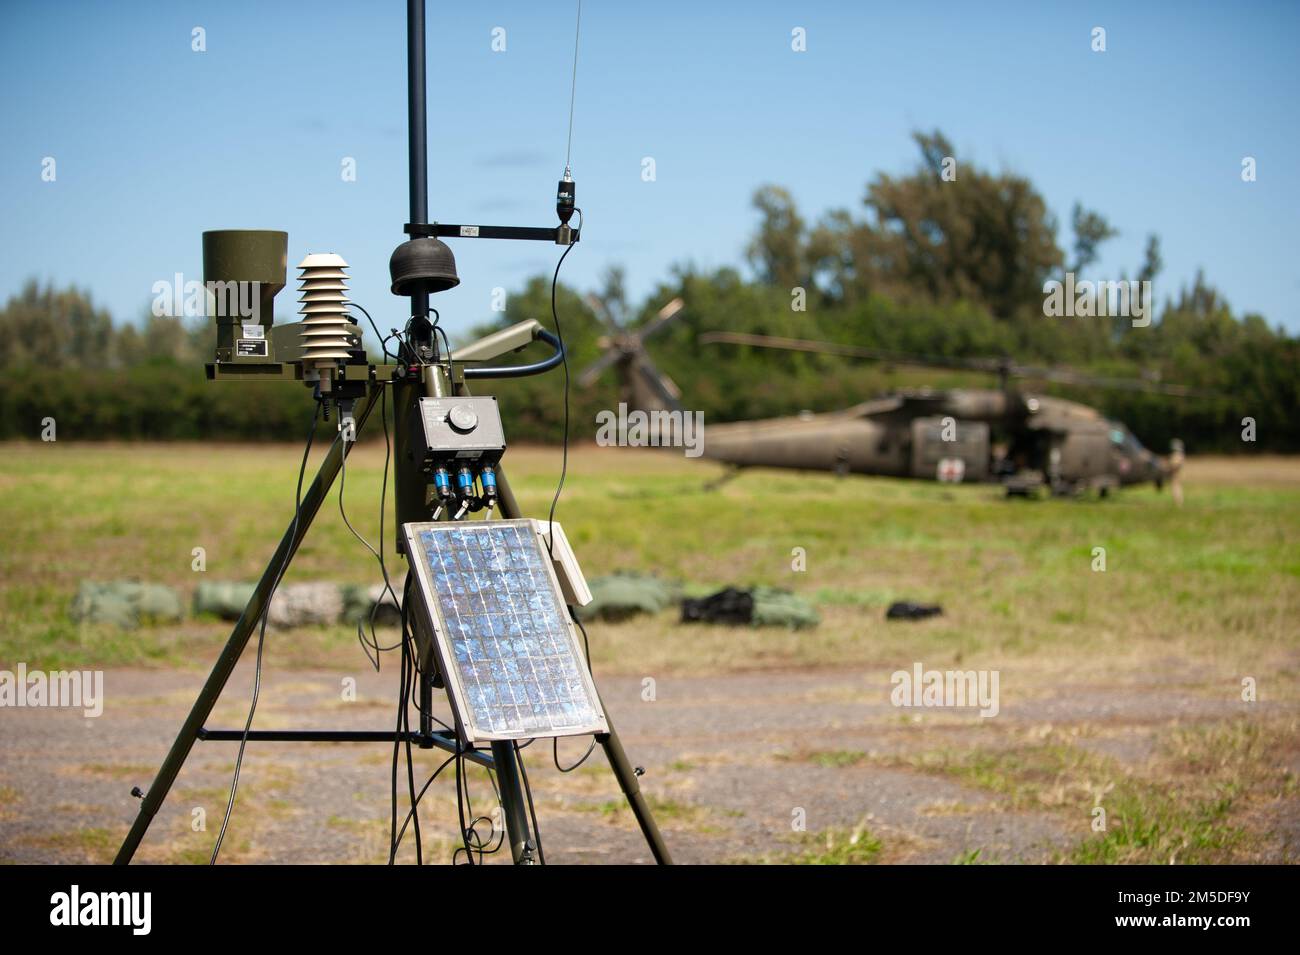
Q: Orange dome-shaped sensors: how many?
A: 0